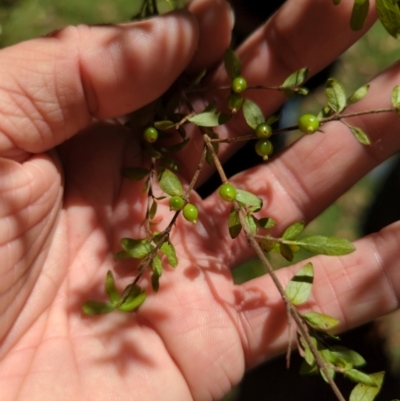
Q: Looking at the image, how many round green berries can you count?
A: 9